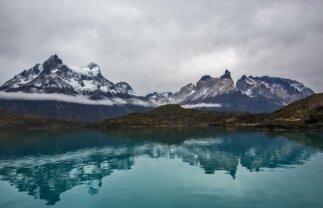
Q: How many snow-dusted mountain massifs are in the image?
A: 2